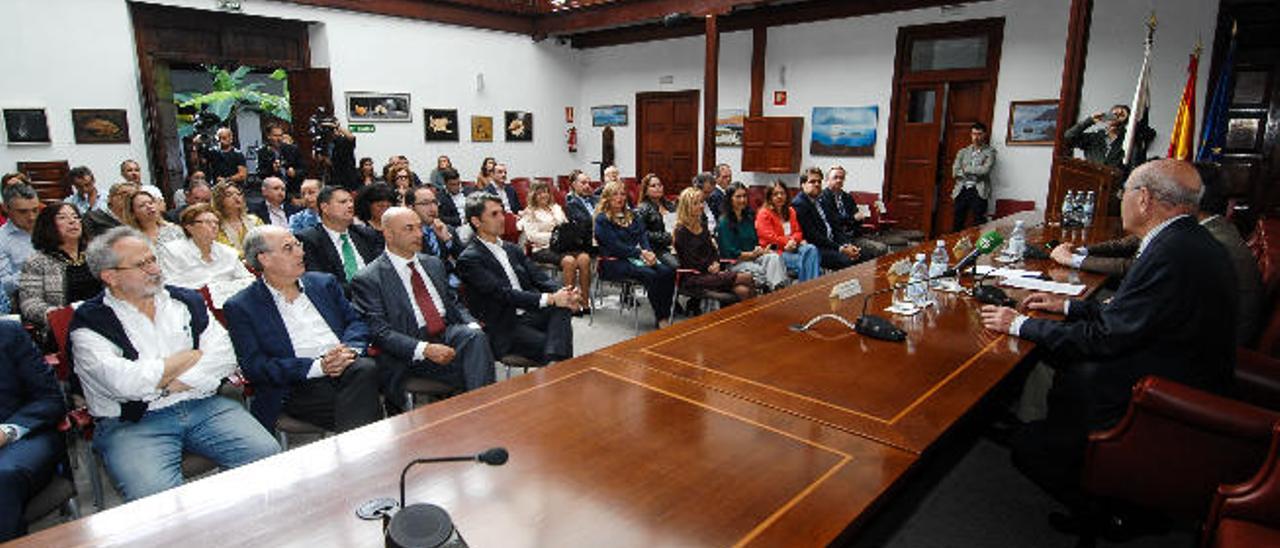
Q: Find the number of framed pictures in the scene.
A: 10